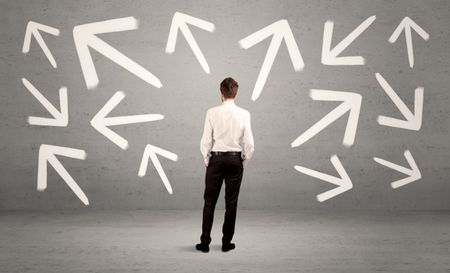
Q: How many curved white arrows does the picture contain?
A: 0